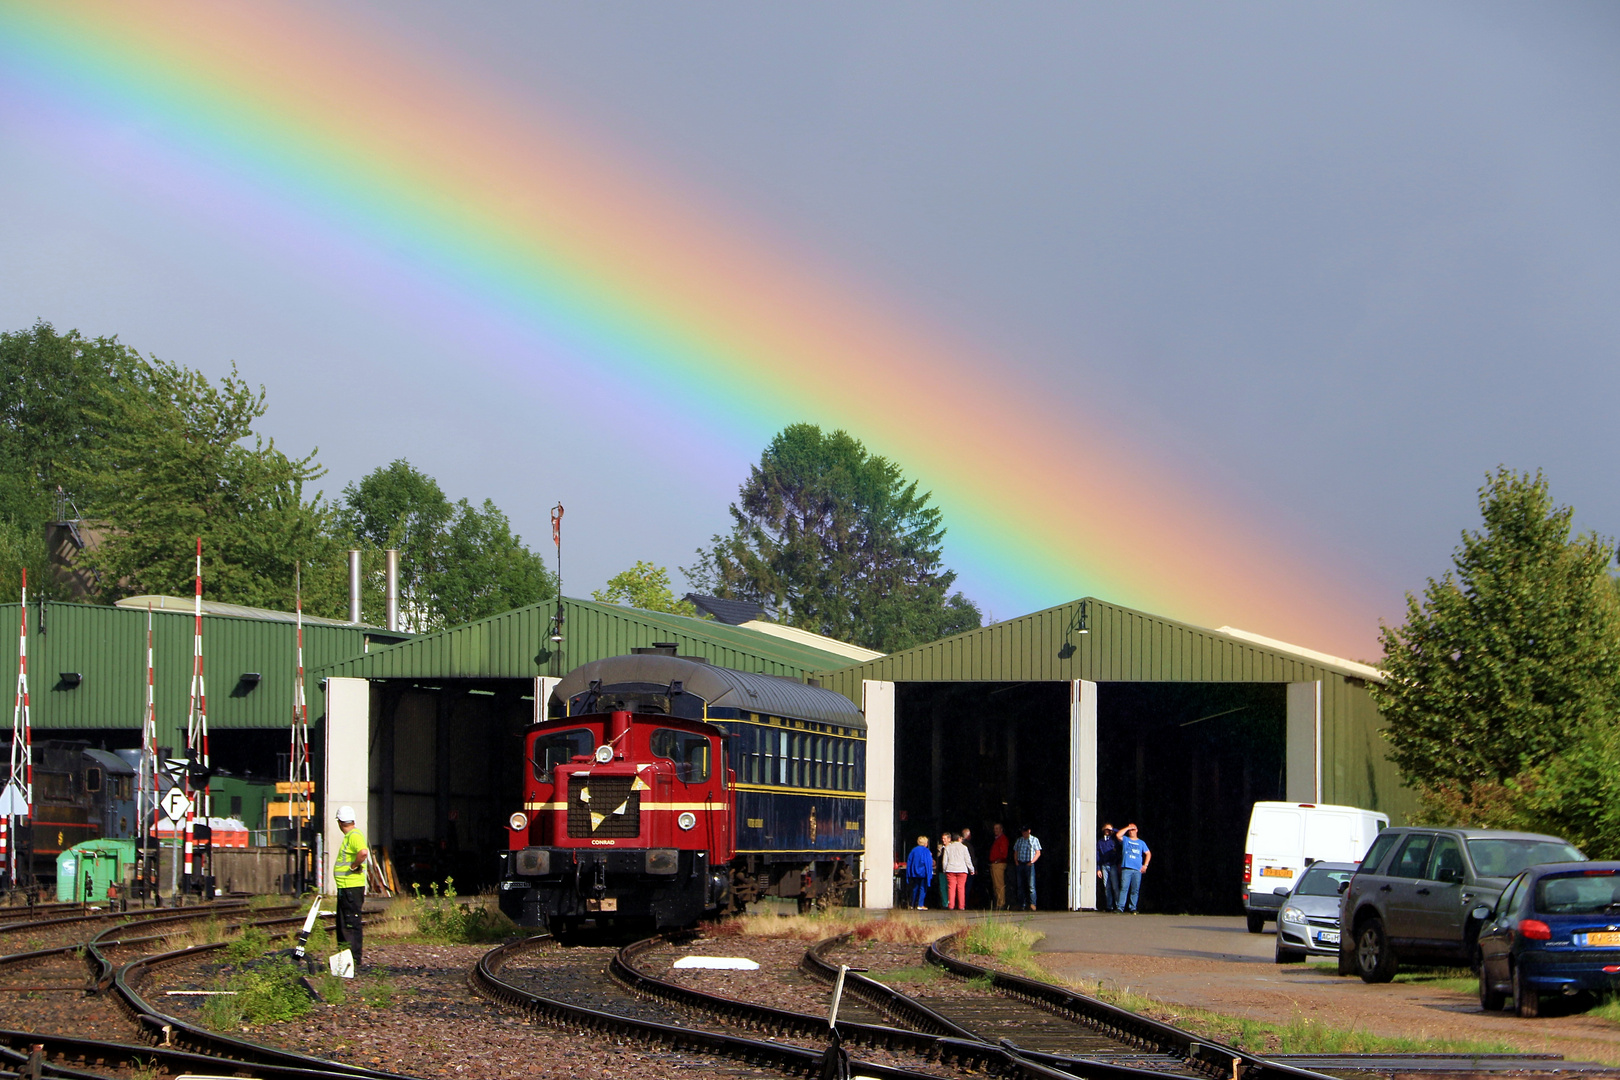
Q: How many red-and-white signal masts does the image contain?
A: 4